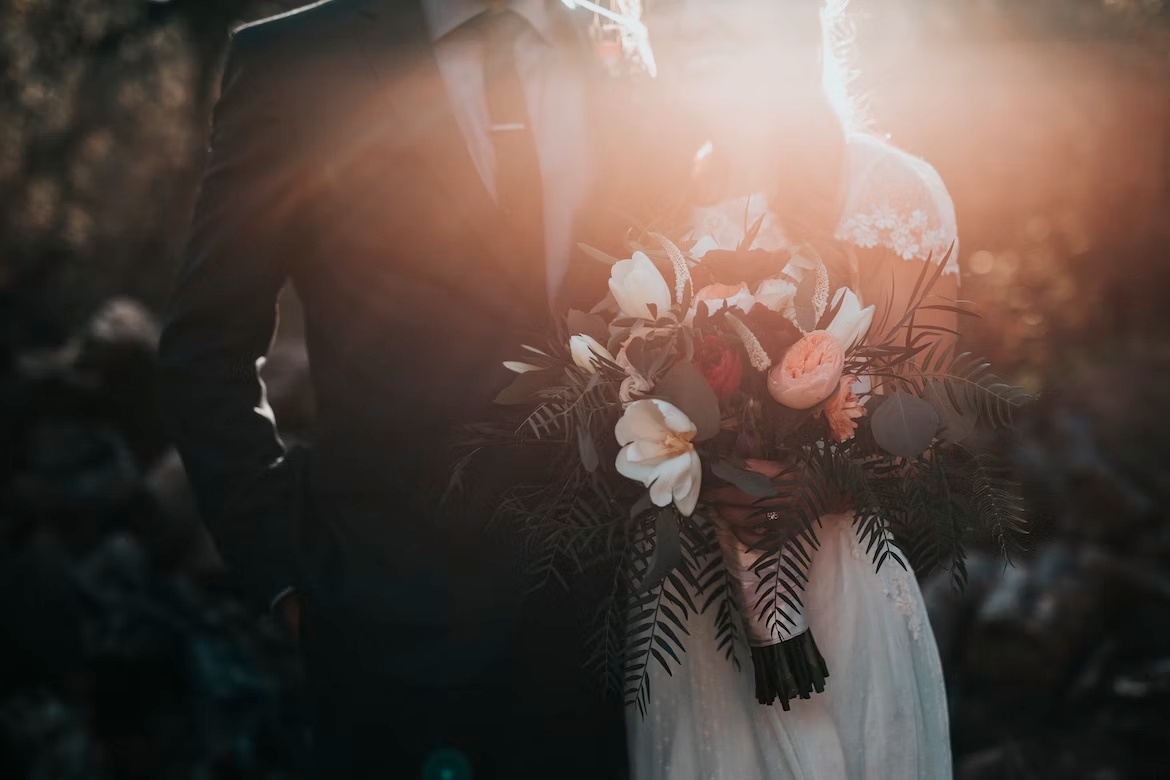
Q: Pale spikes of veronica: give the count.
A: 3